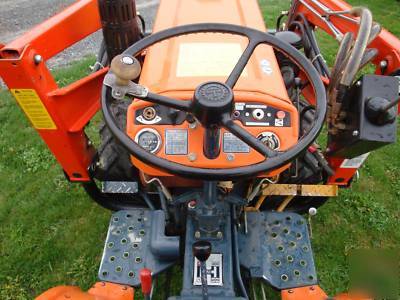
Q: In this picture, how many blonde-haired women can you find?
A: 0